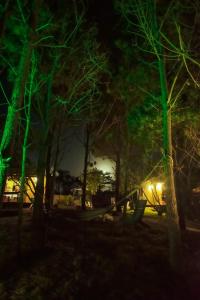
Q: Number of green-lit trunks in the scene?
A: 3